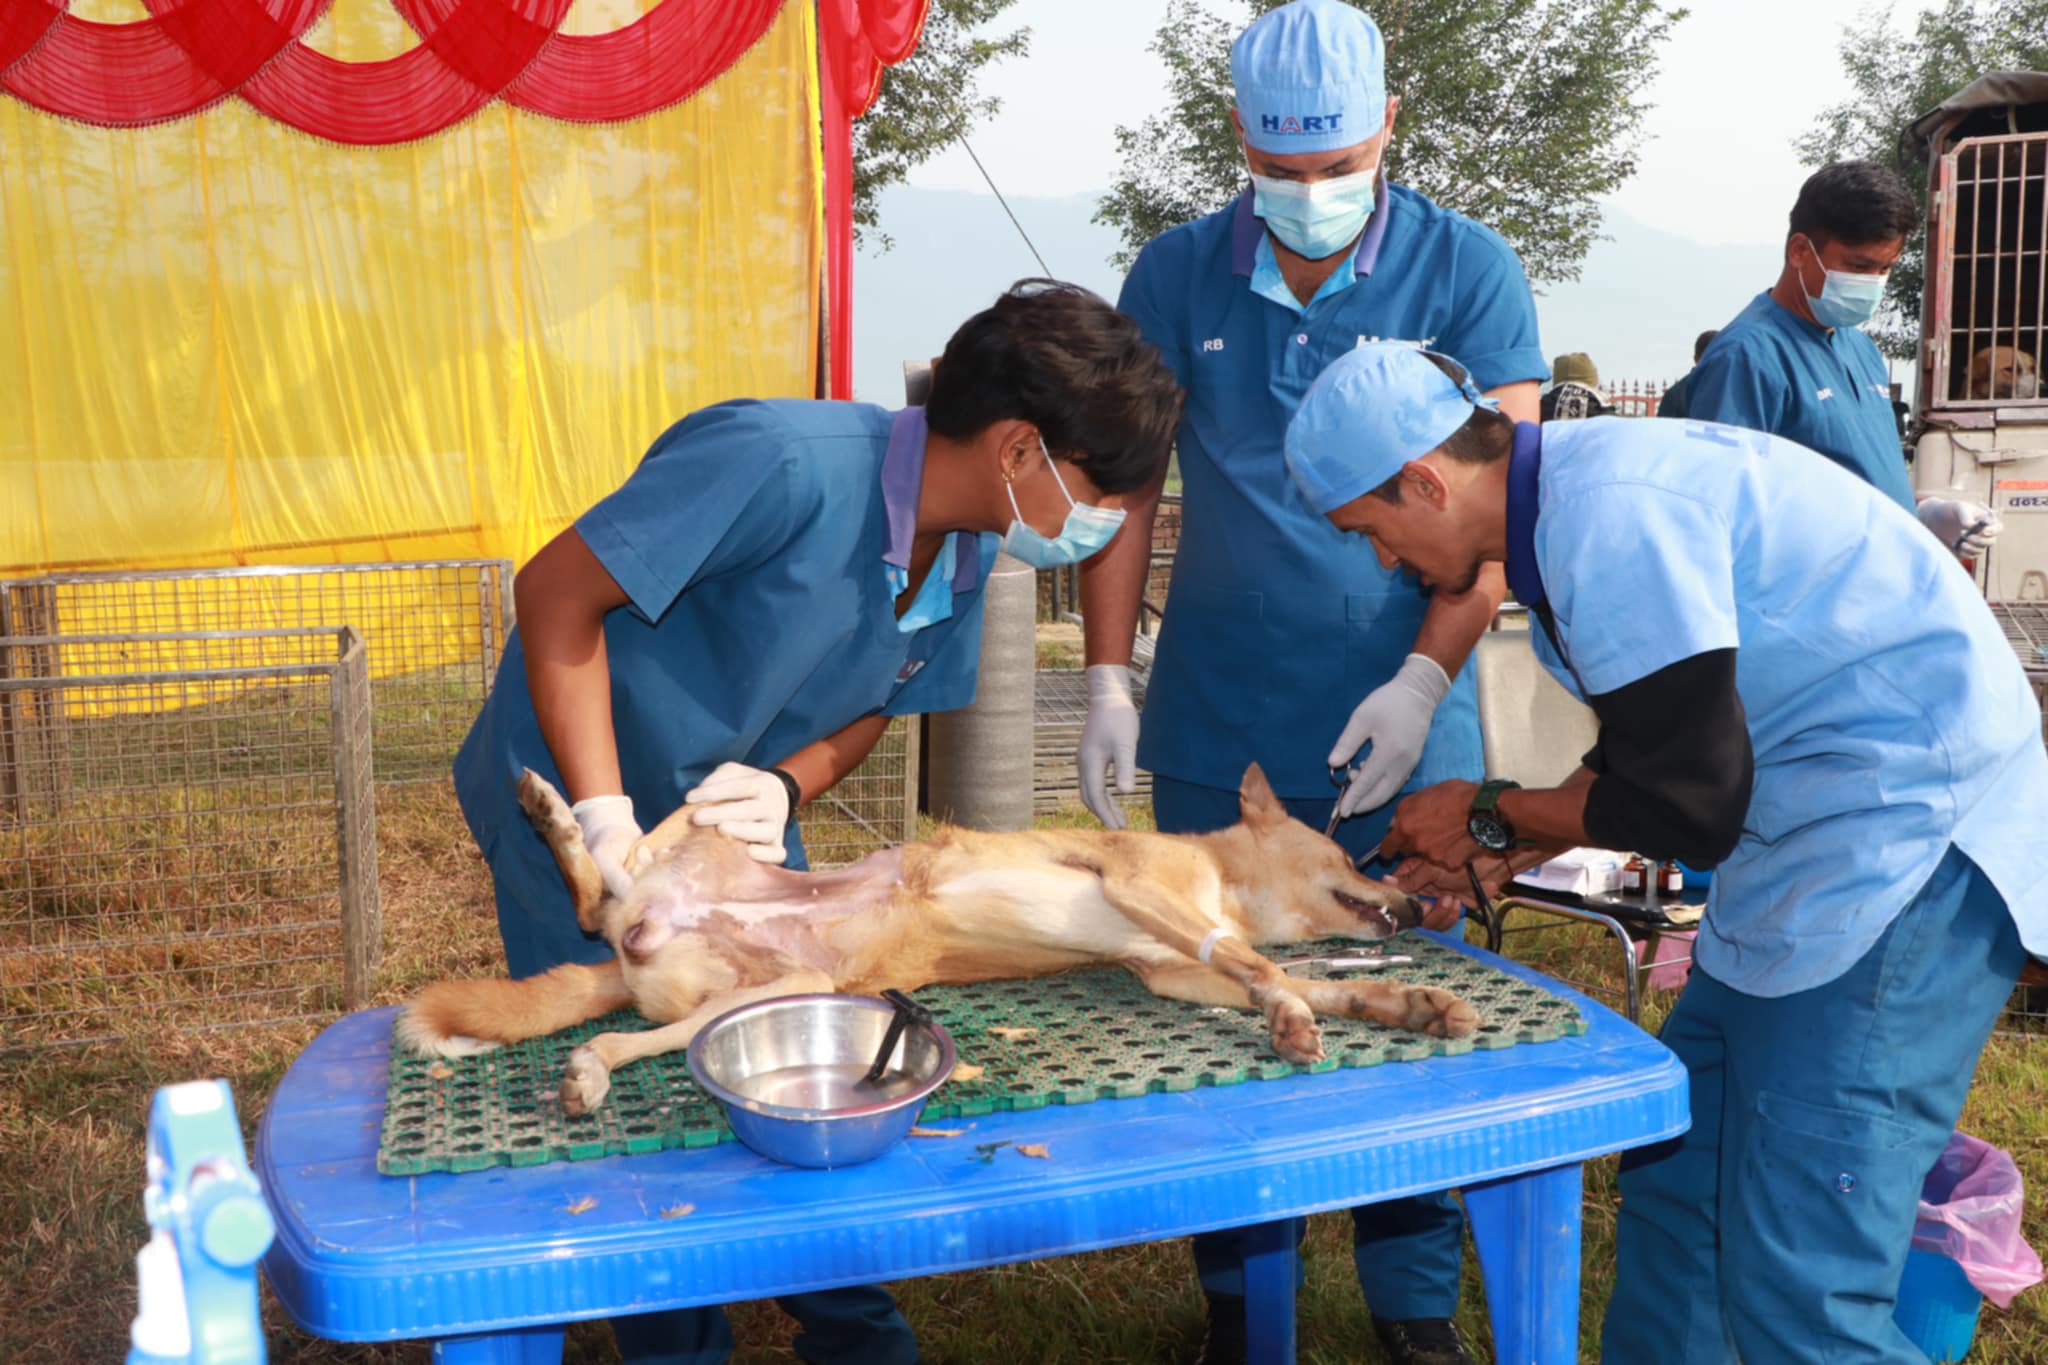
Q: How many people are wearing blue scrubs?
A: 4